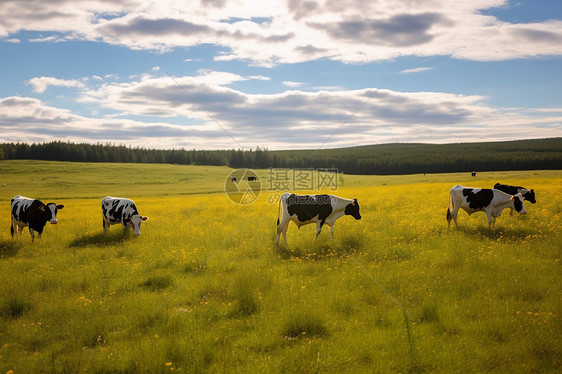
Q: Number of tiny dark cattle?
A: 3